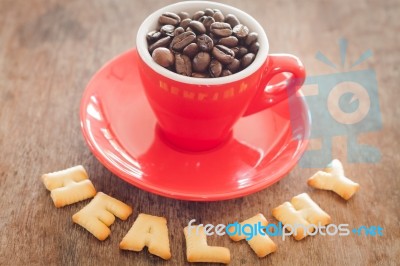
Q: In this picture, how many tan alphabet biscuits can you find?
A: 7